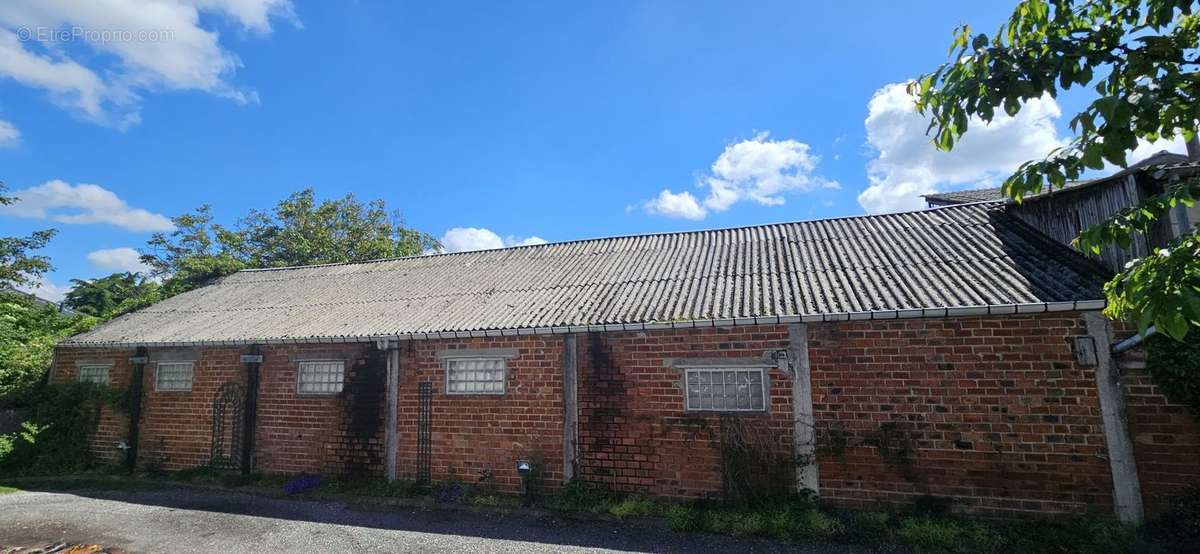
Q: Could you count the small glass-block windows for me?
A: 5